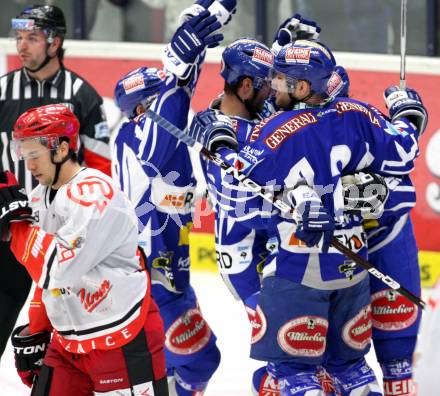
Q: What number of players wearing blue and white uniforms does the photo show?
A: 4